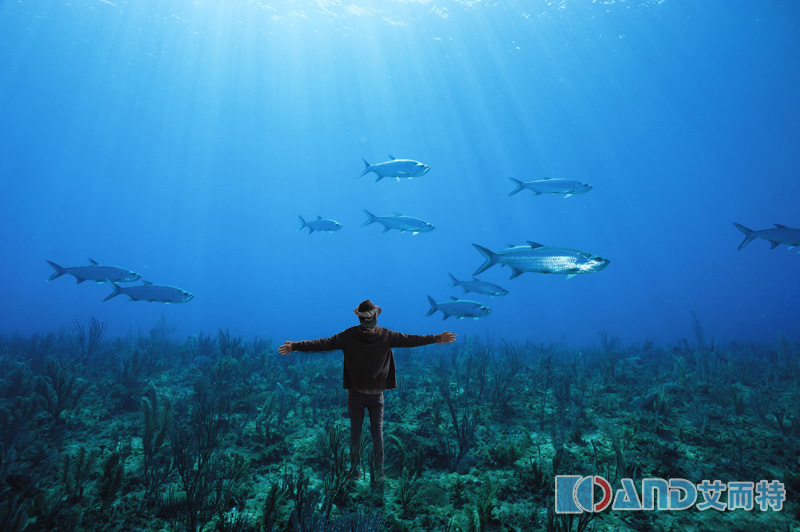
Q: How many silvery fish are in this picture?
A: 10